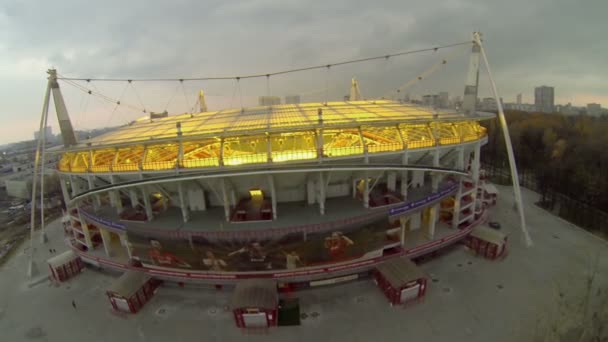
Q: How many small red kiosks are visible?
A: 5